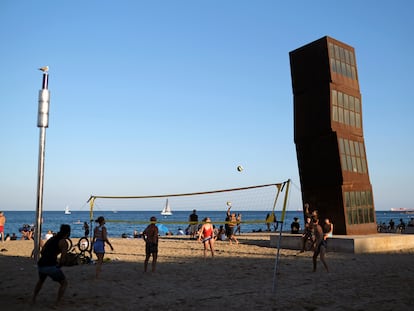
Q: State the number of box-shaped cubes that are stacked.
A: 4